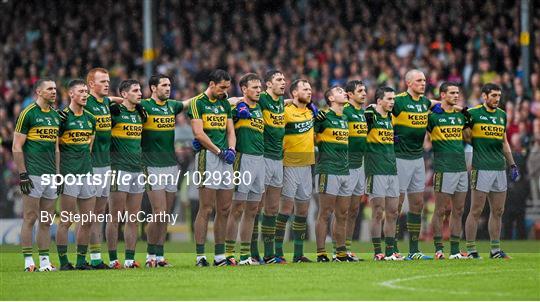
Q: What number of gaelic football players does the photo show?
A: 15